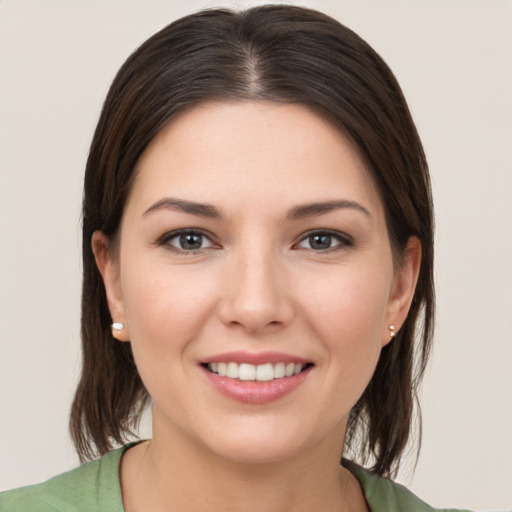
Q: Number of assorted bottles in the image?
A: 0